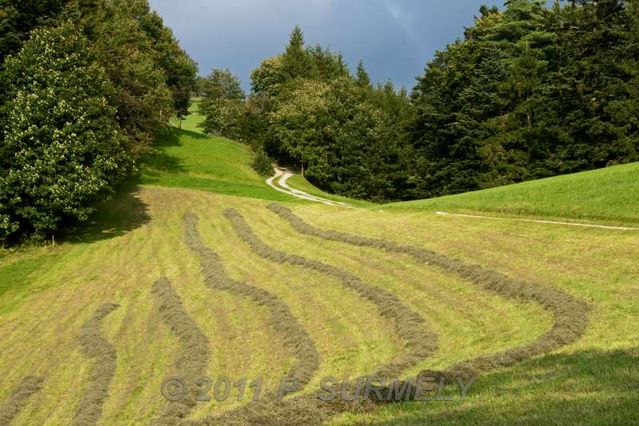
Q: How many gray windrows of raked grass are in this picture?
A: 6